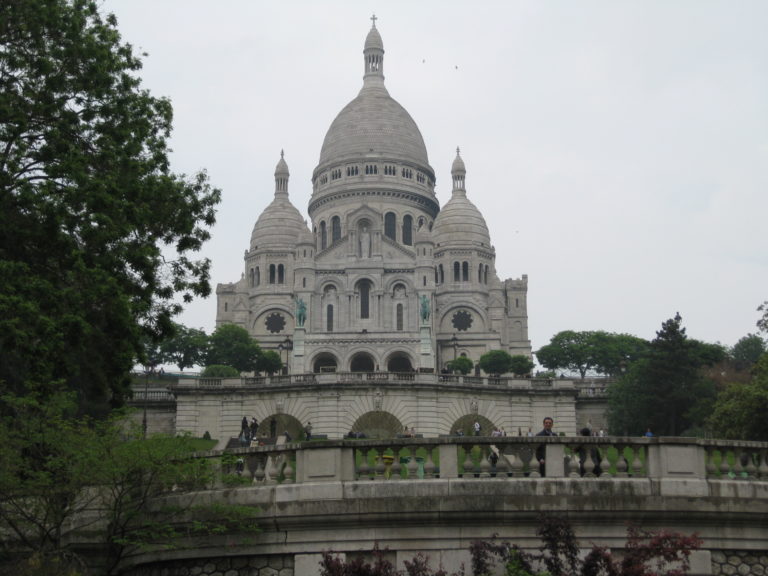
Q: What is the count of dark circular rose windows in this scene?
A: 2